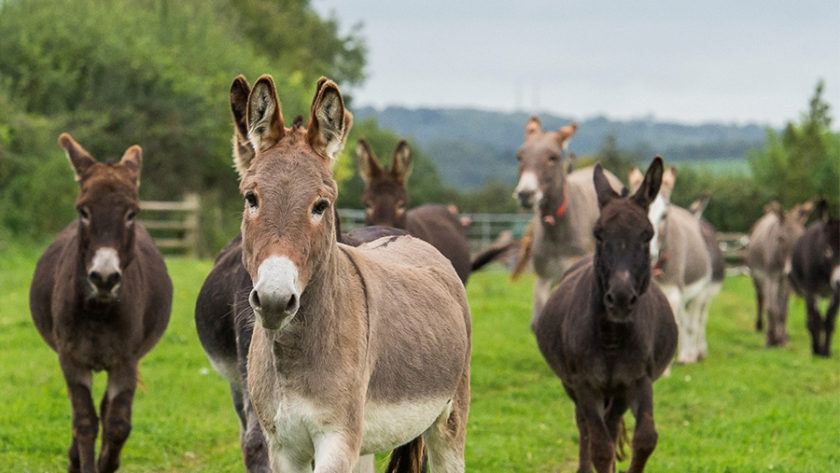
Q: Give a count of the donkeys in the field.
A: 10